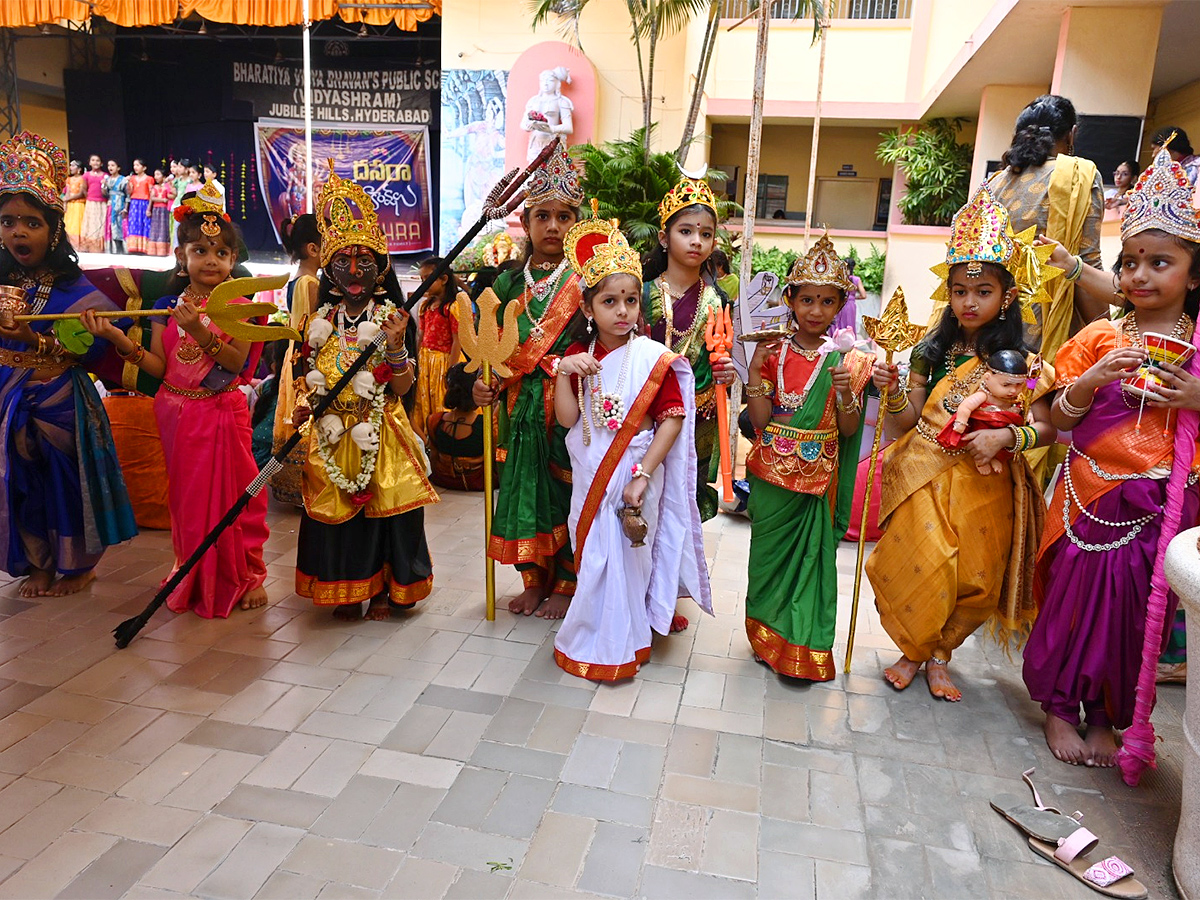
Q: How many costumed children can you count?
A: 9